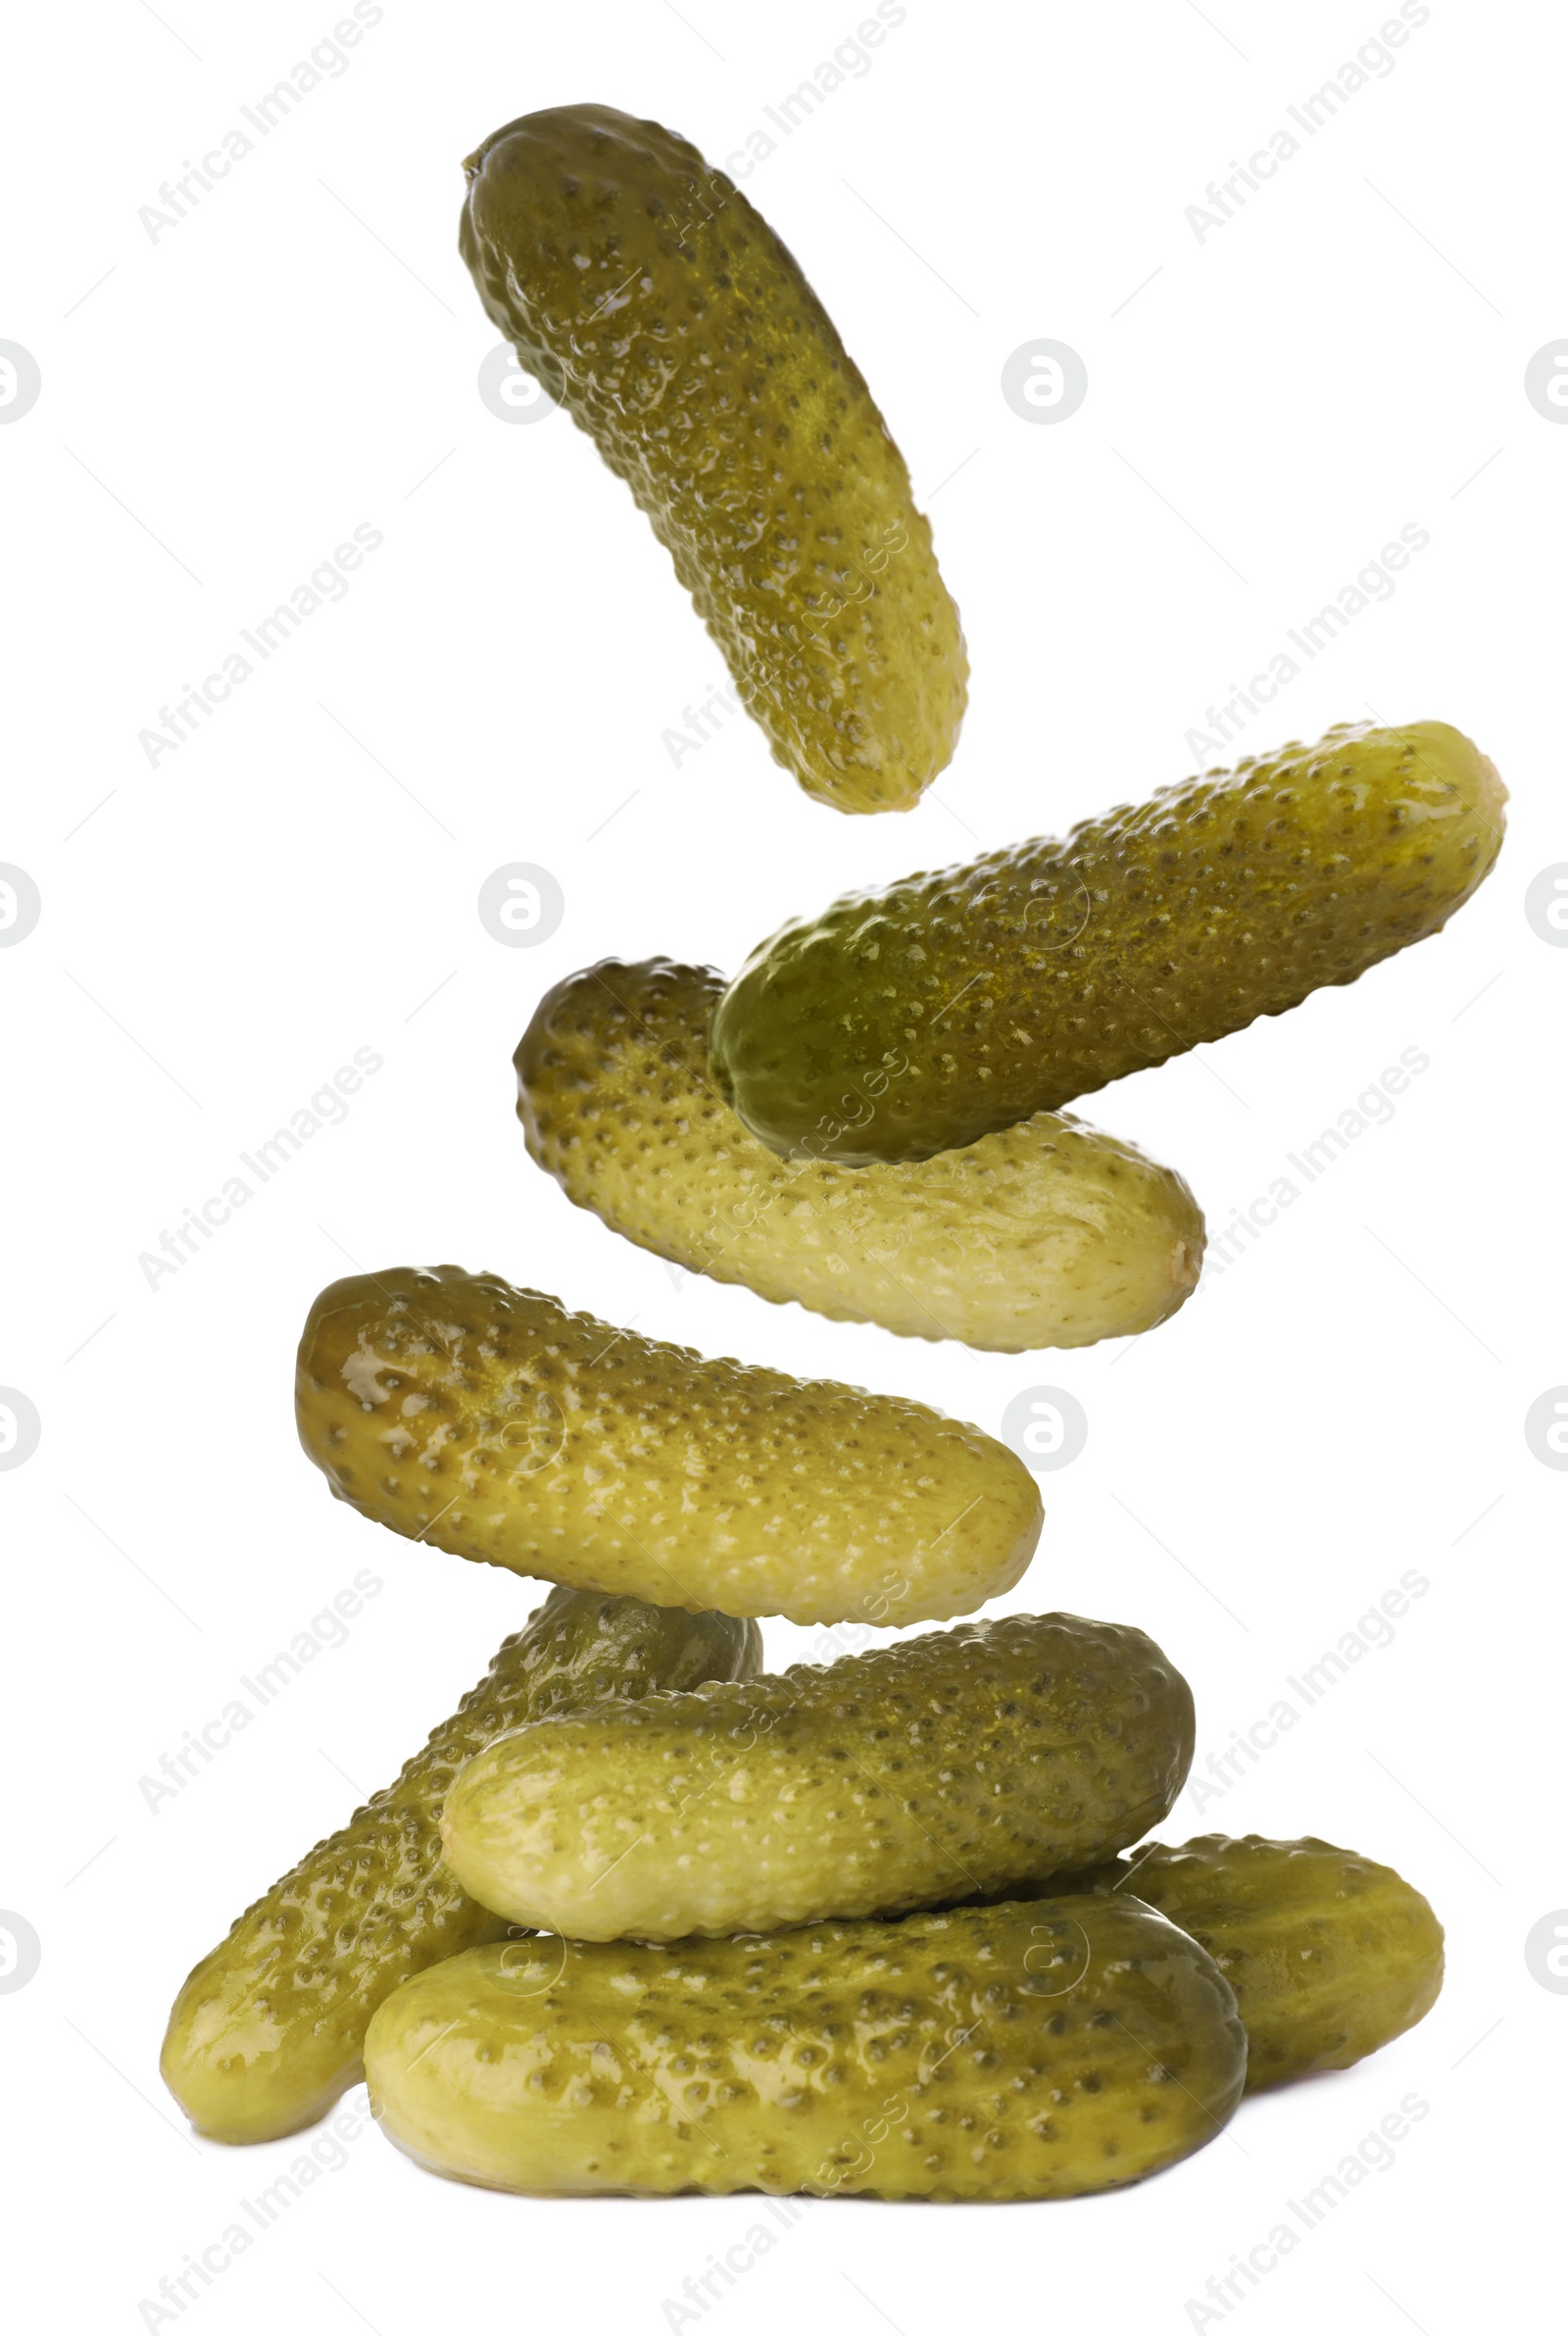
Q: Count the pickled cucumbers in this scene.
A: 8